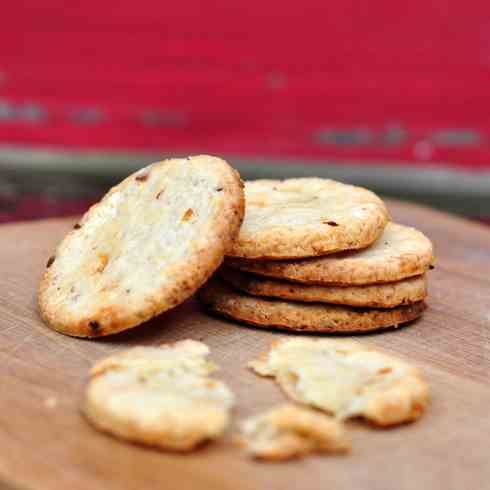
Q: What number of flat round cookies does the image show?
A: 5